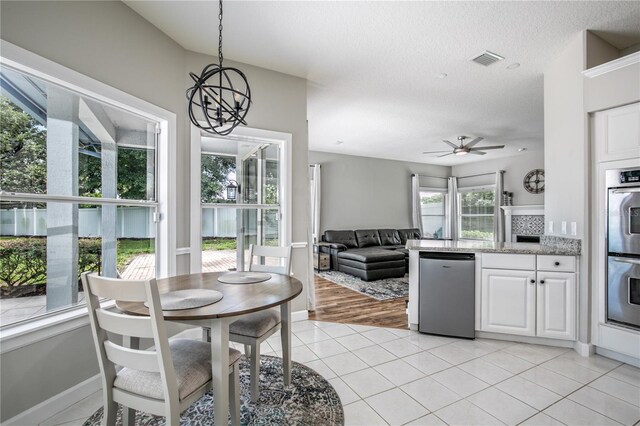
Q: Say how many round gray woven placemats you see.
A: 2